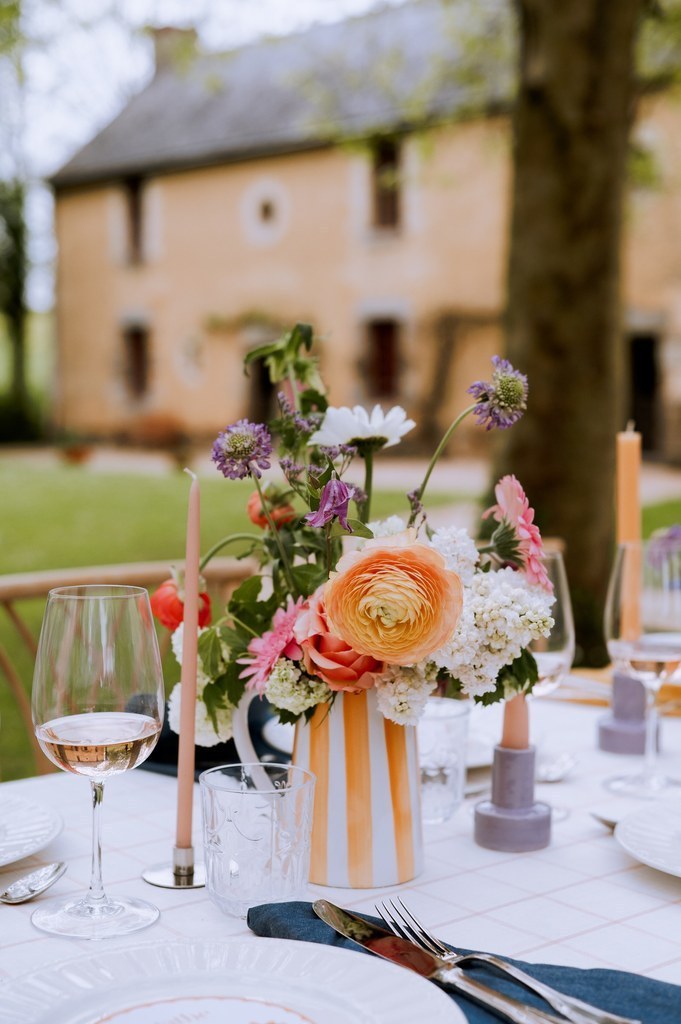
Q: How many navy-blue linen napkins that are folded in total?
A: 1